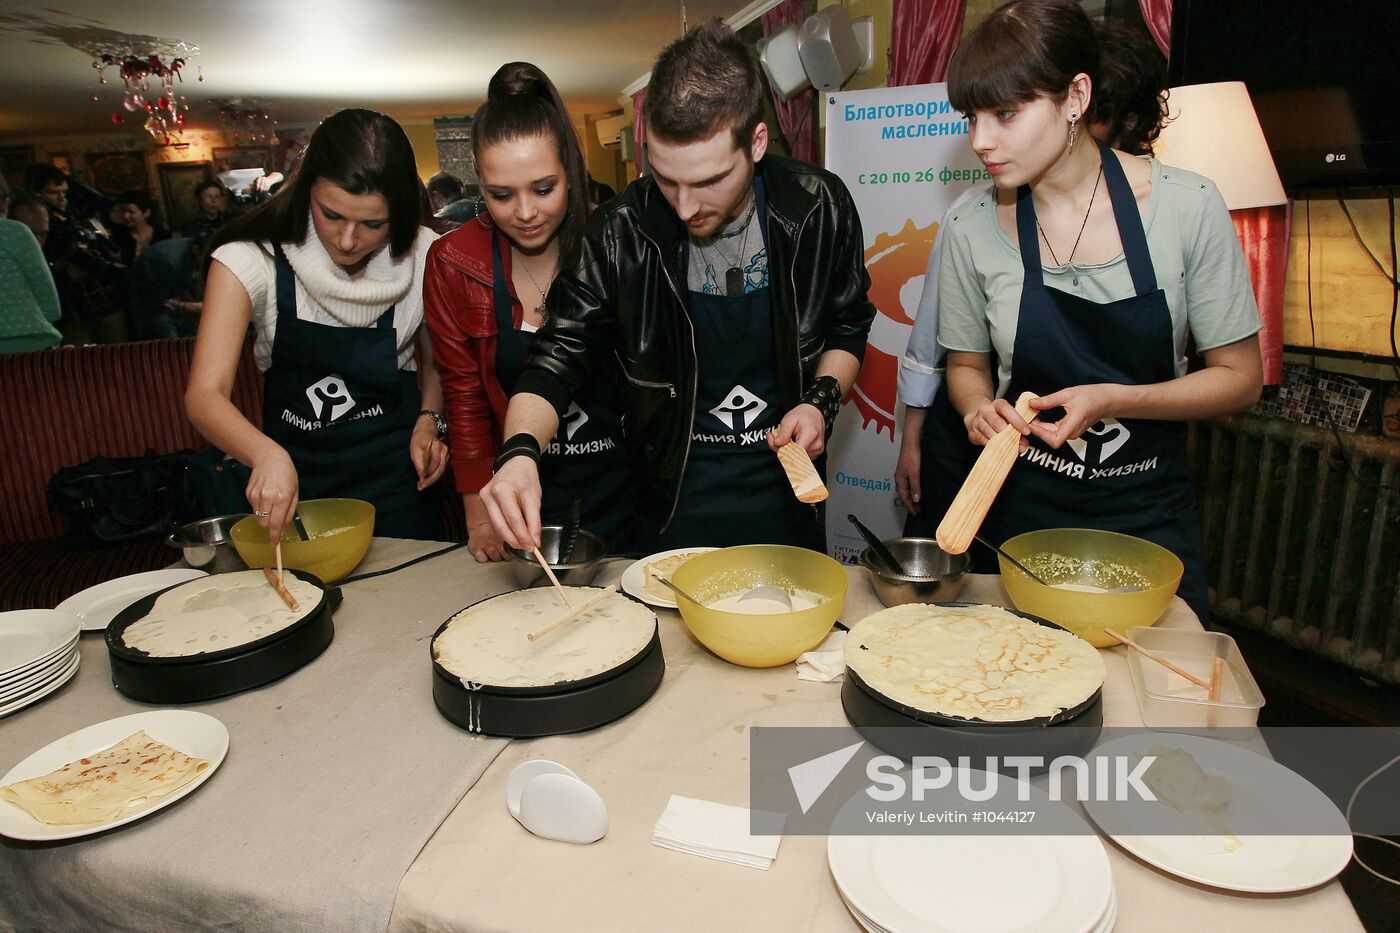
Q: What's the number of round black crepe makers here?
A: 3